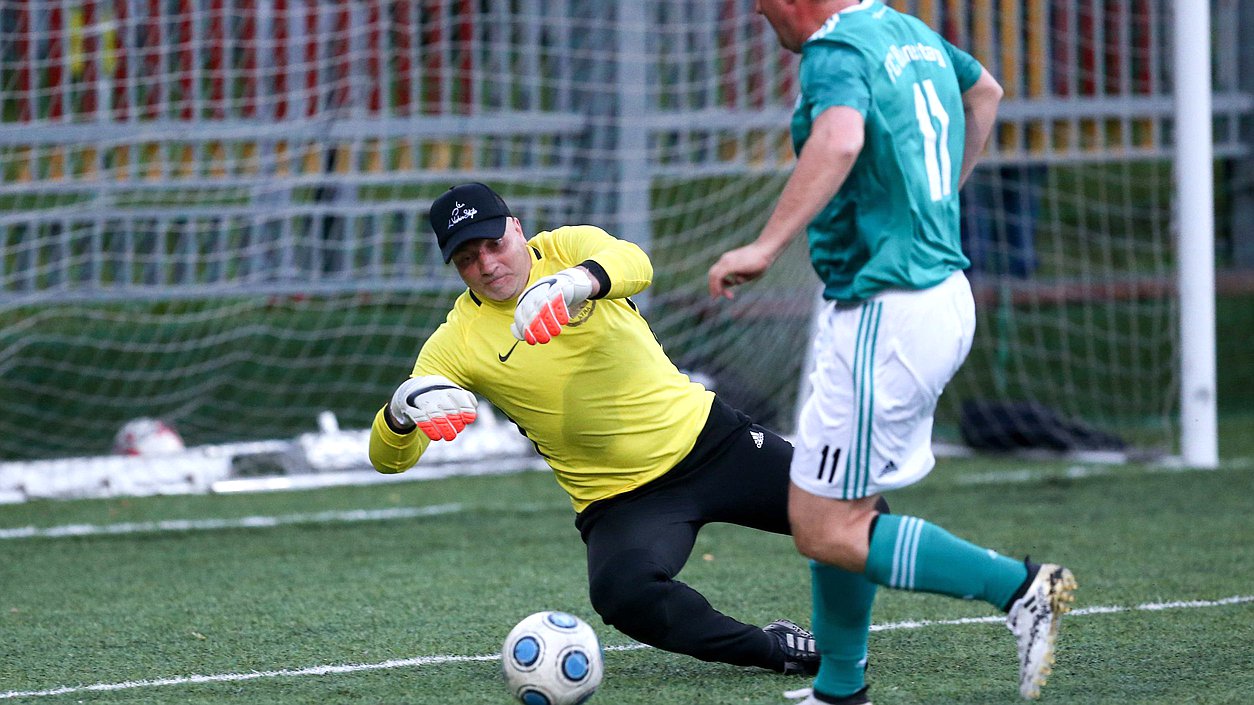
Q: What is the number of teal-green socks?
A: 2